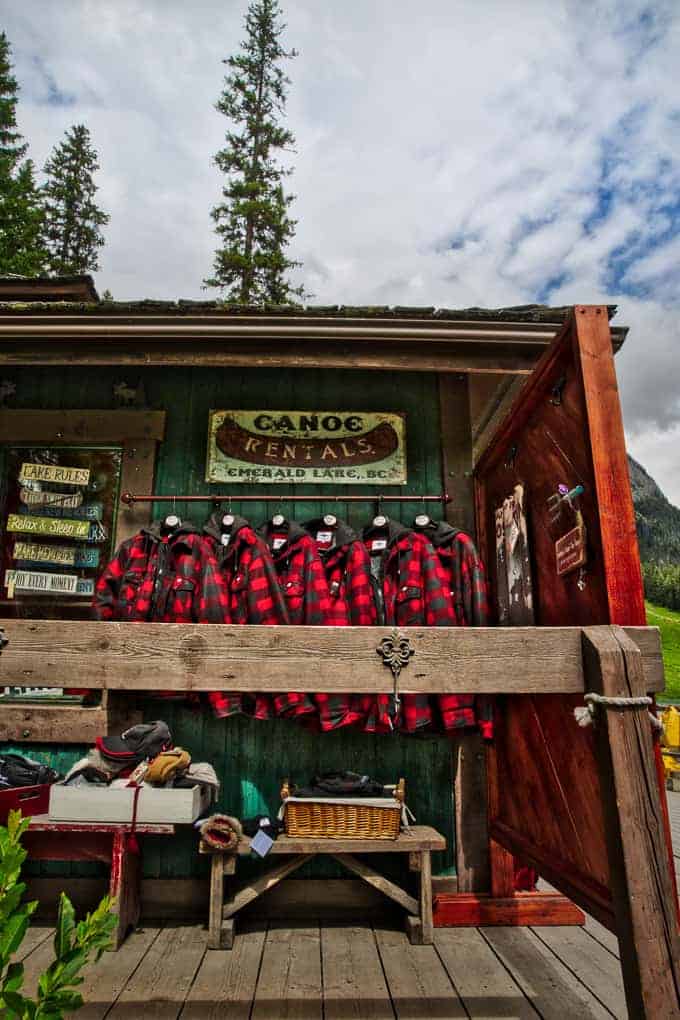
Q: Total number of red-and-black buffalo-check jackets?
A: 6